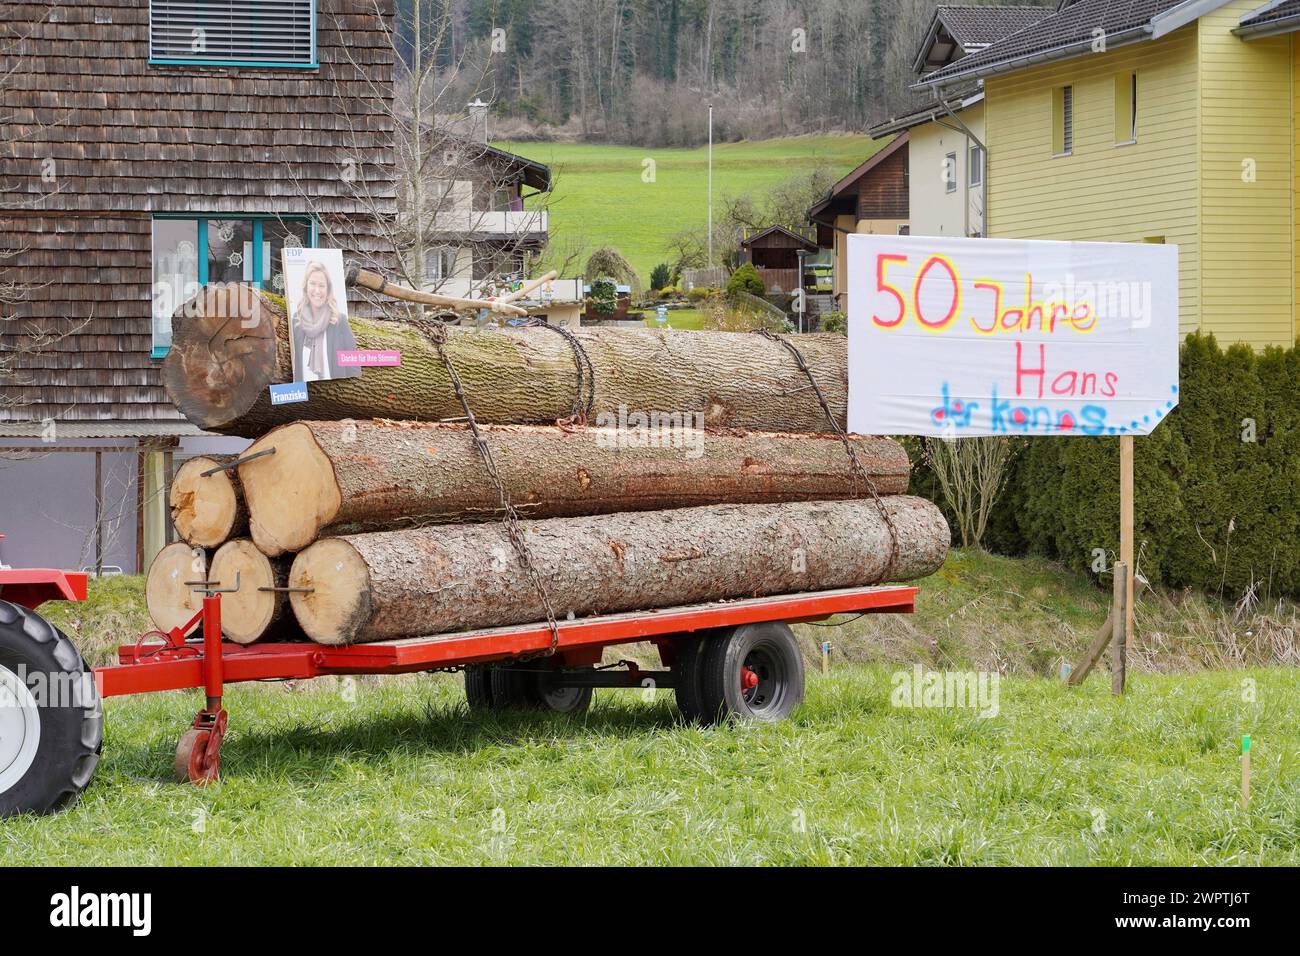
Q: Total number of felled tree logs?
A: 6